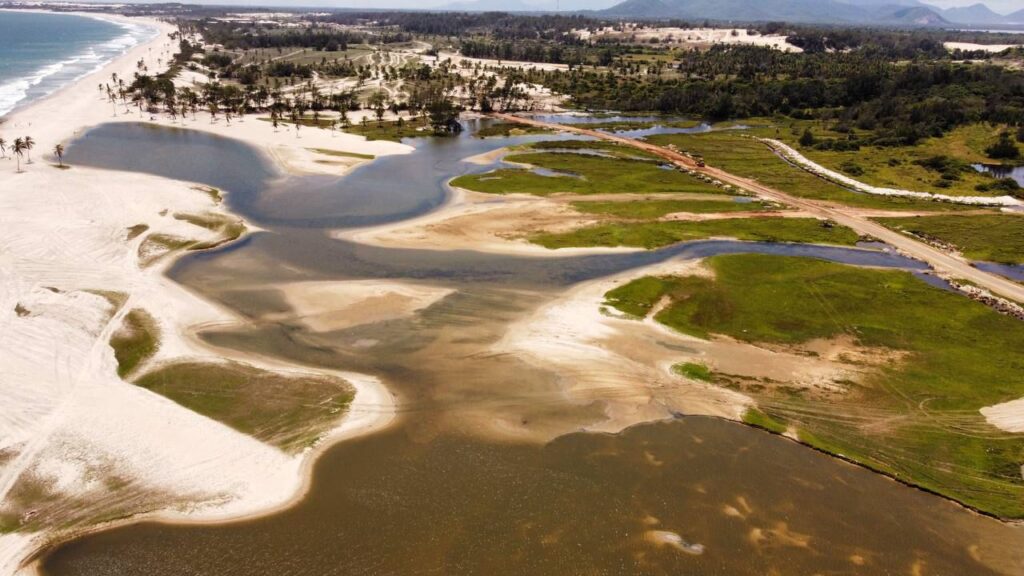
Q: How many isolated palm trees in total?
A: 4